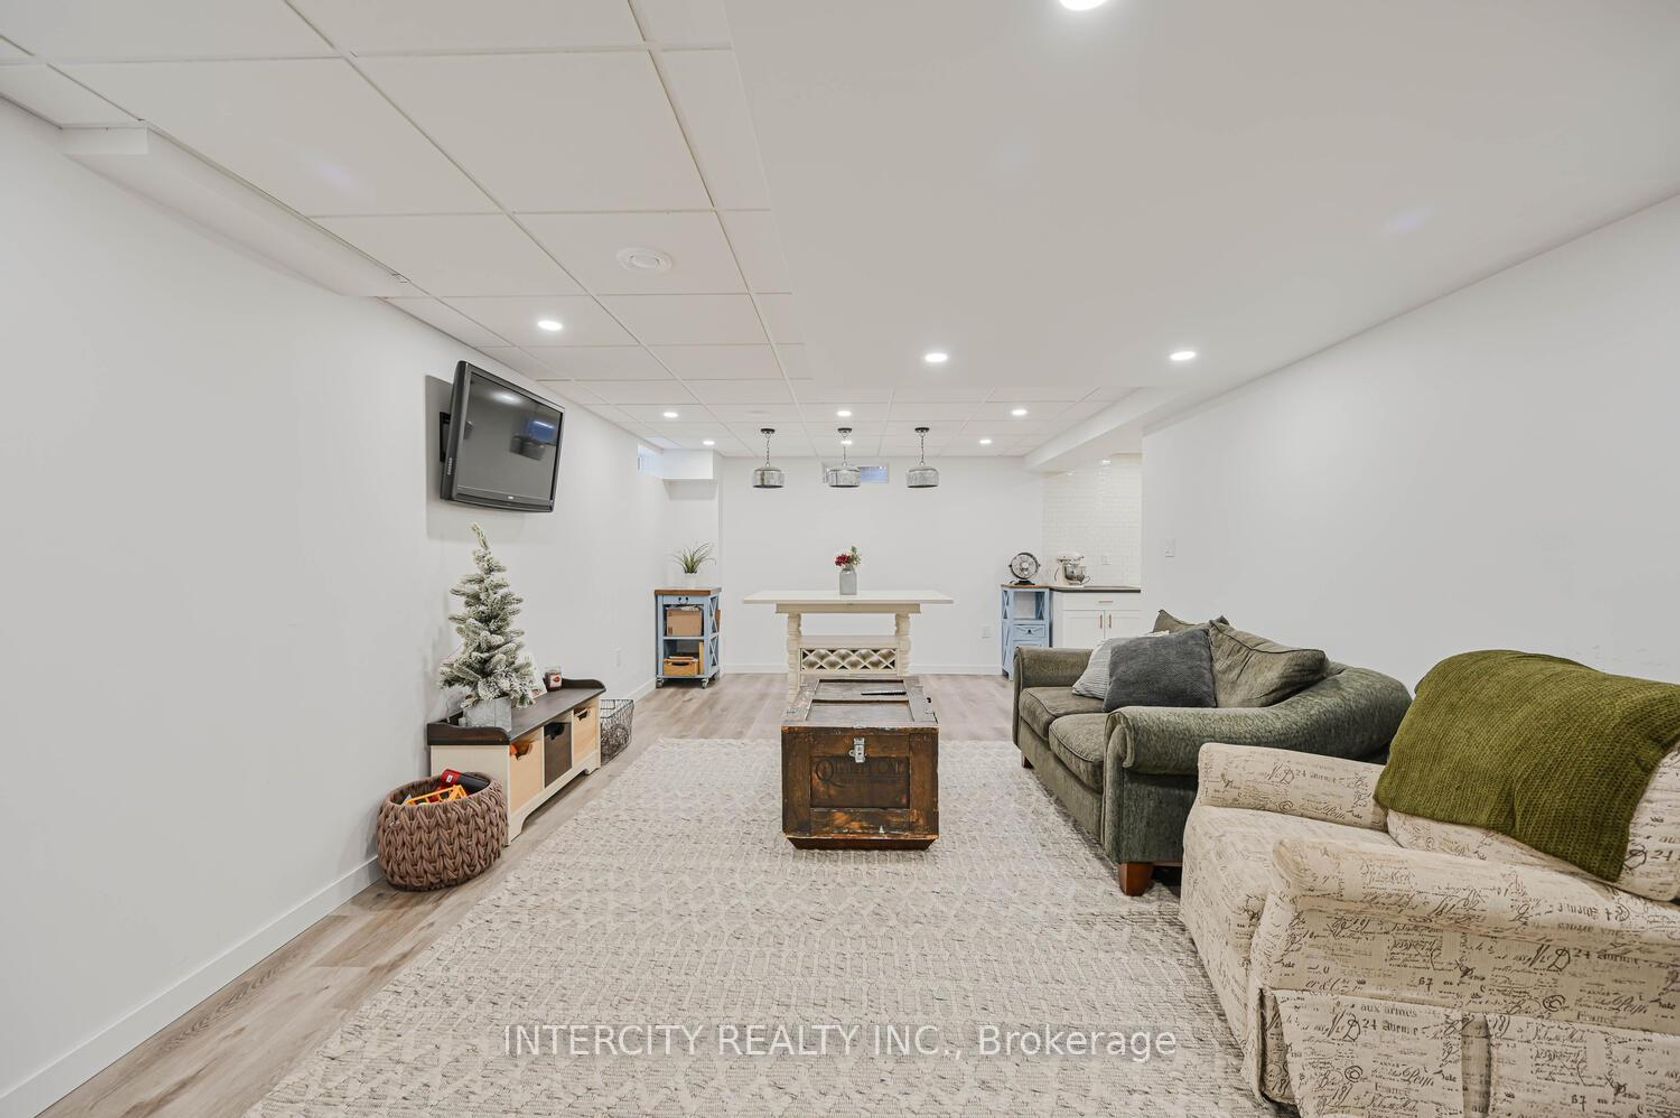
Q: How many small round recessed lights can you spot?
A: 10